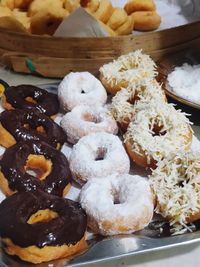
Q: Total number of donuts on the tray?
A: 12